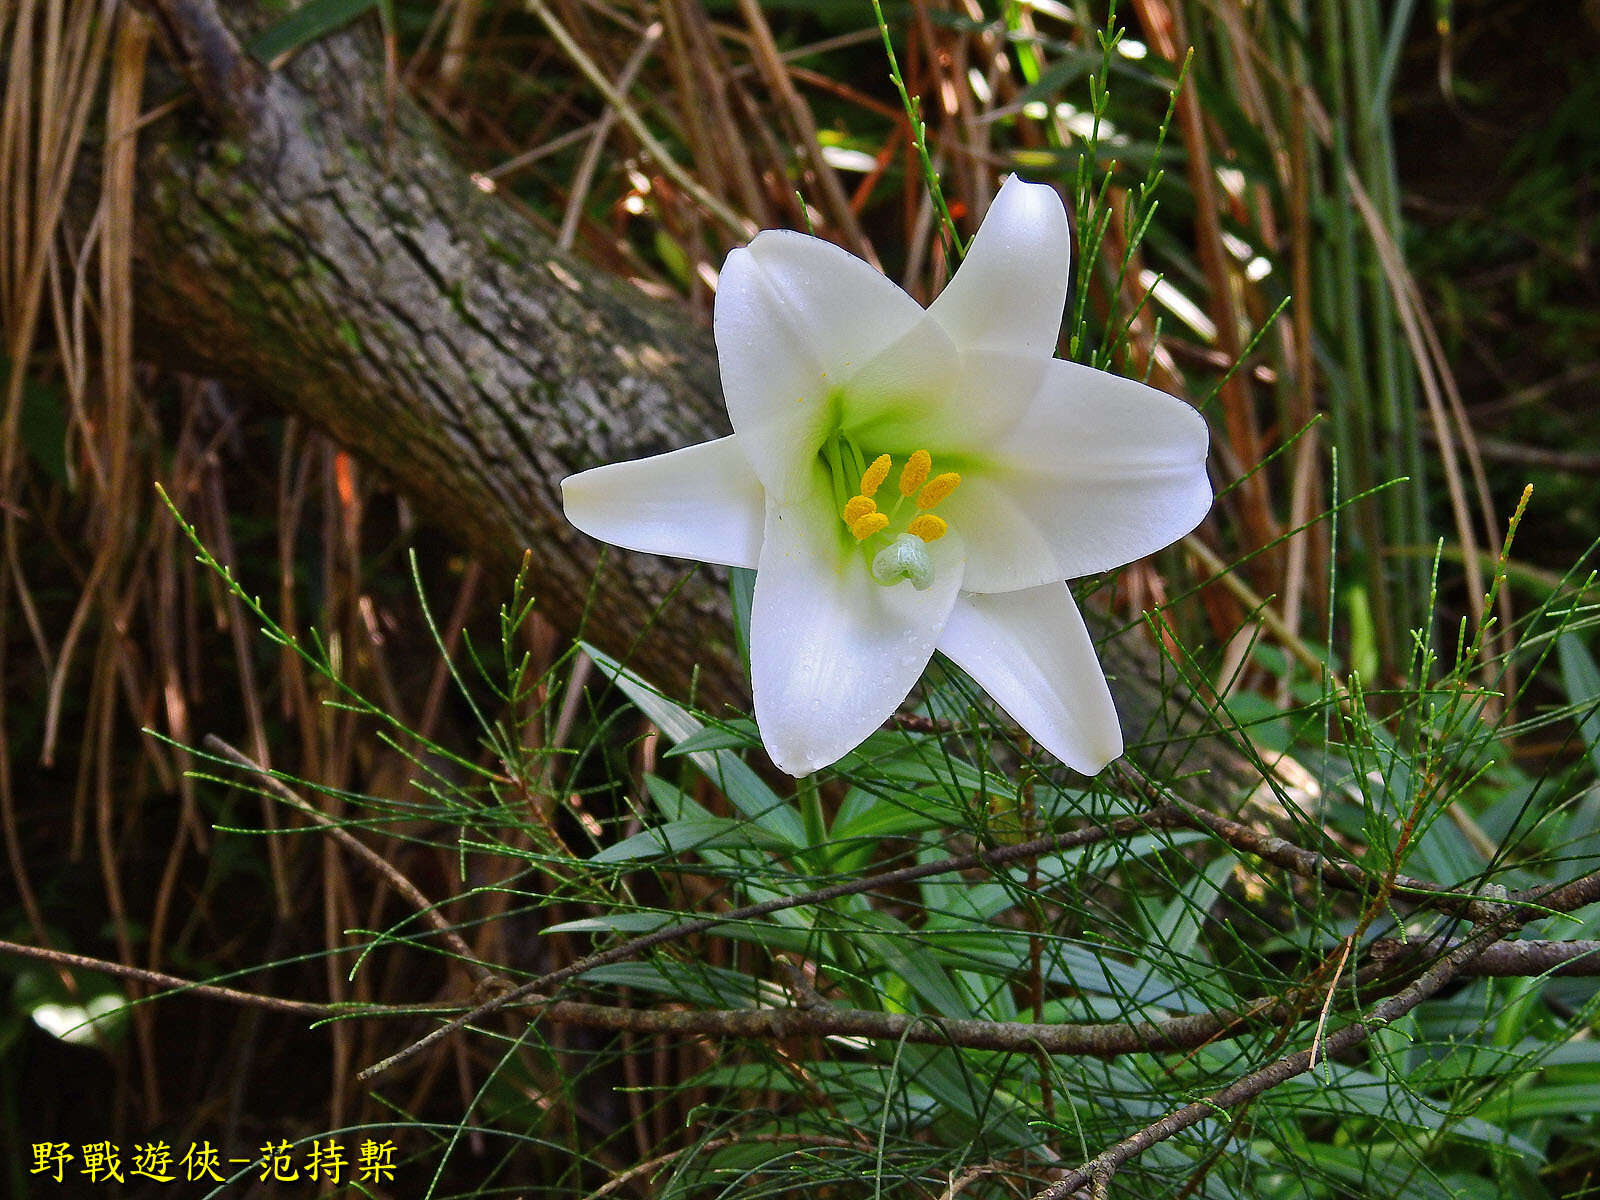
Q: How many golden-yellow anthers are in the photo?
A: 6